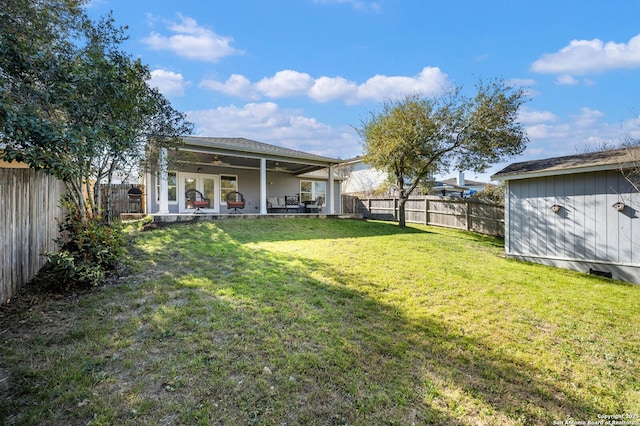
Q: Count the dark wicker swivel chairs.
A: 2